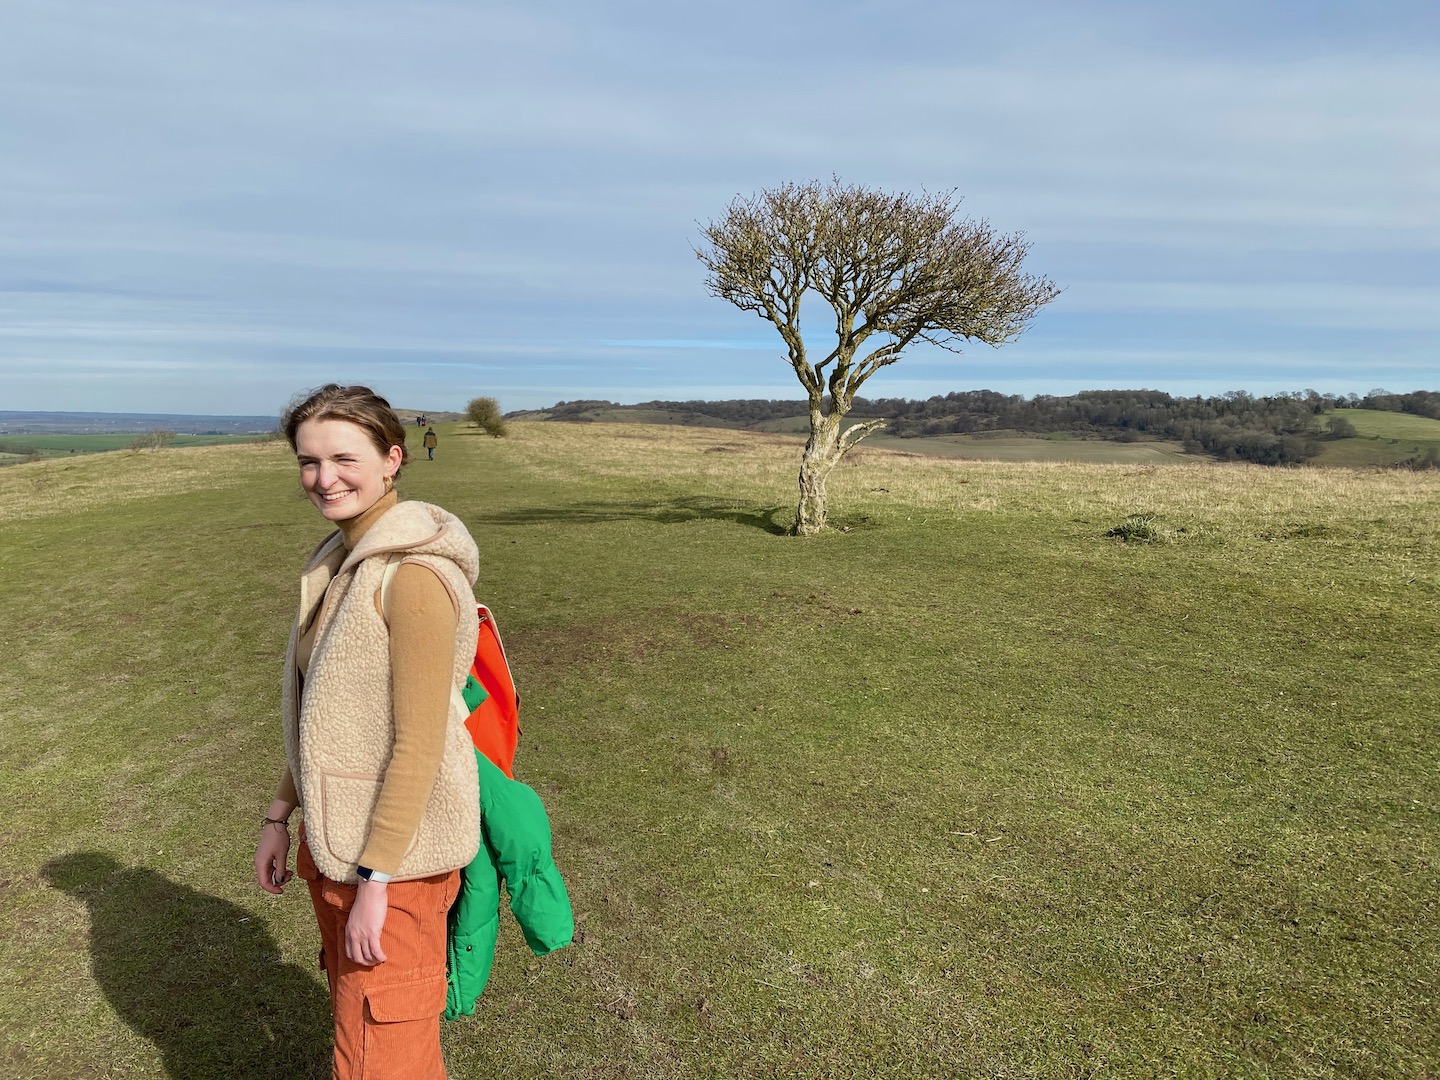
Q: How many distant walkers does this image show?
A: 3